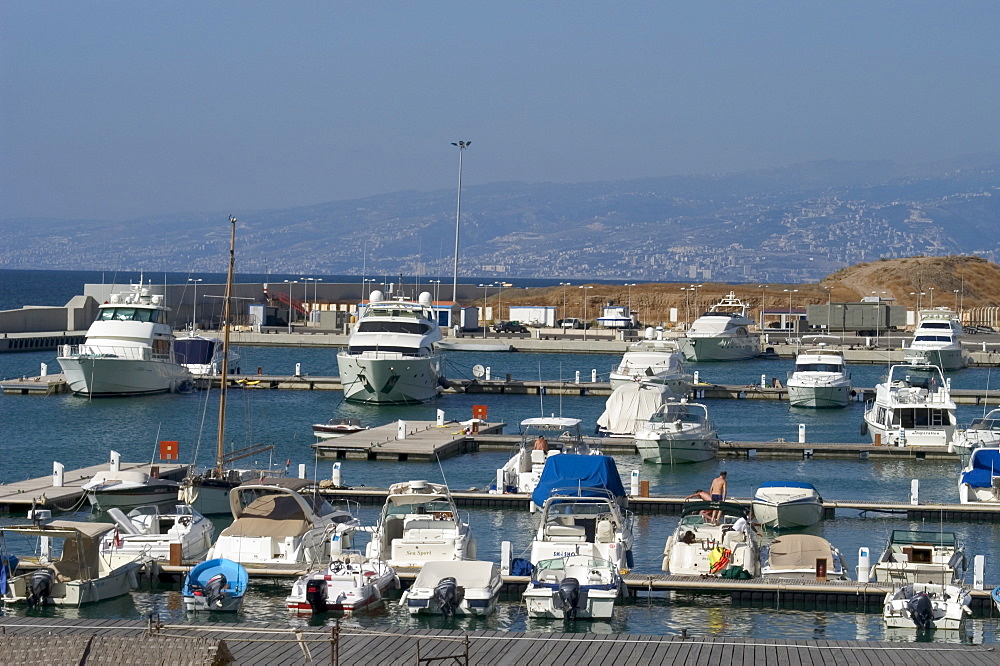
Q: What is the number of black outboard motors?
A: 6